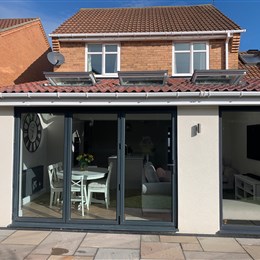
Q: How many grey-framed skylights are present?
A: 3